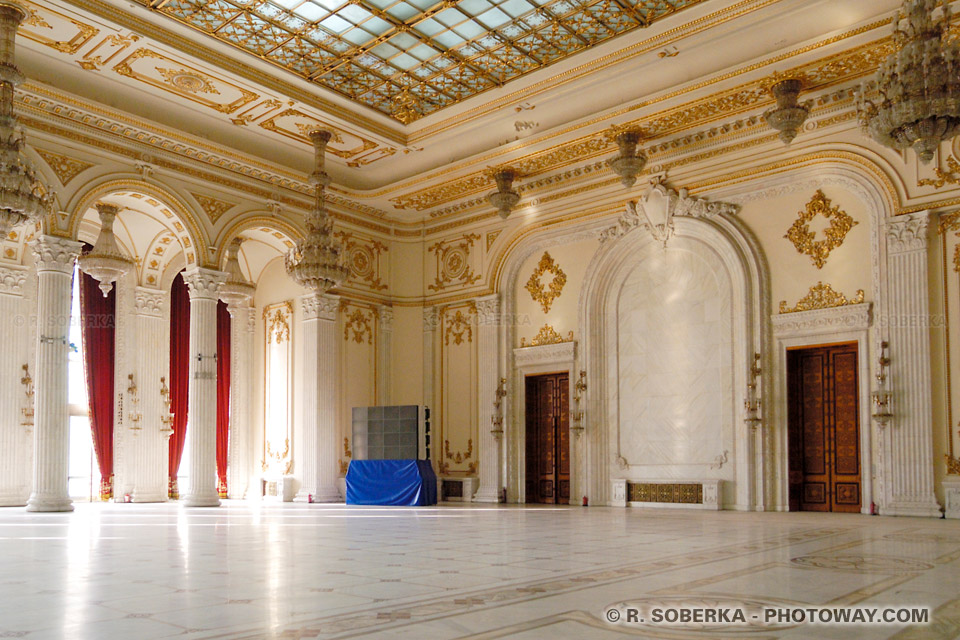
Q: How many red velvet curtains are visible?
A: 3